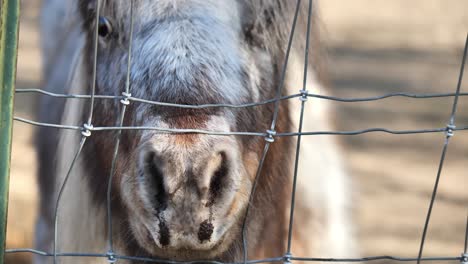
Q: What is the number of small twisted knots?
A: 8